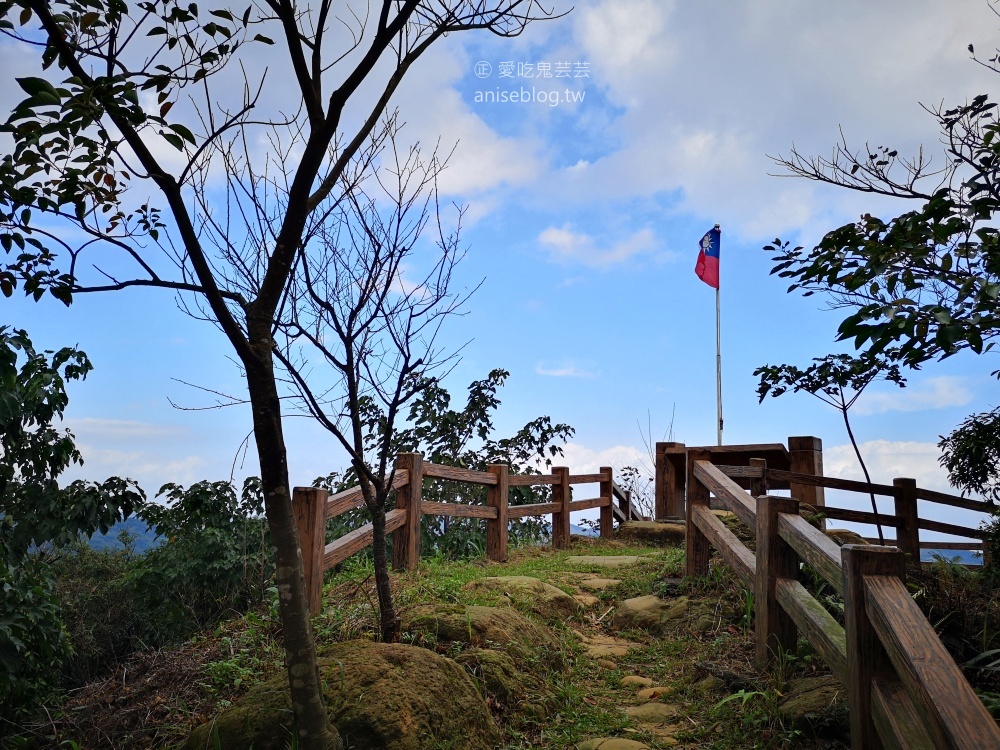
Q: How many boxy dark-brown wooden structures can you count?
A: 1